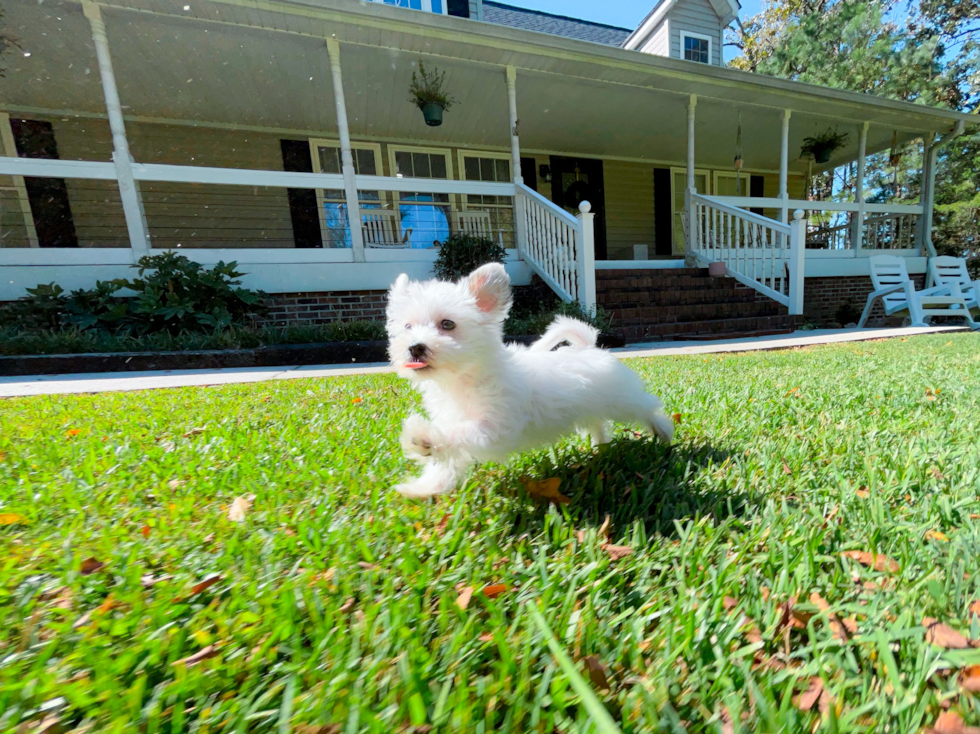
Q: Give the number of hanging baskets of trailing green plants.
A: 2